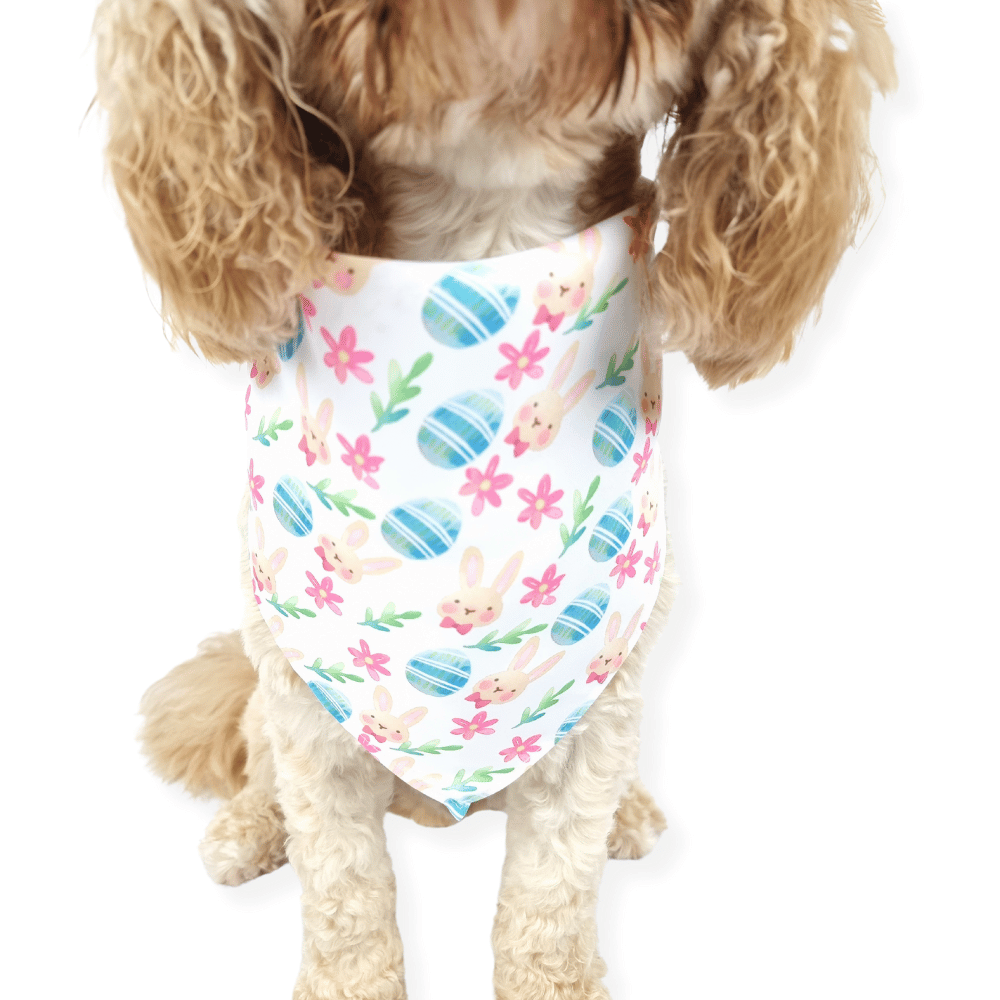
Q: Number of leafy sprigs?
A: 13